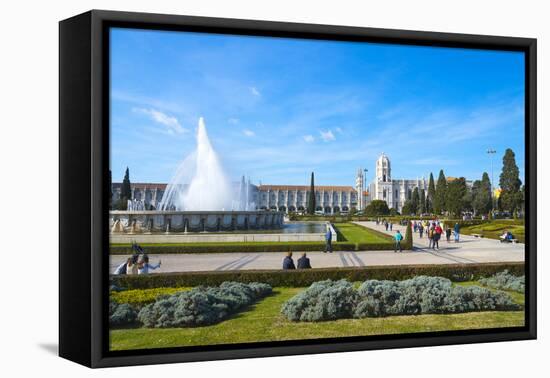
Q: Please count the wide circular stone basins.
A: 1